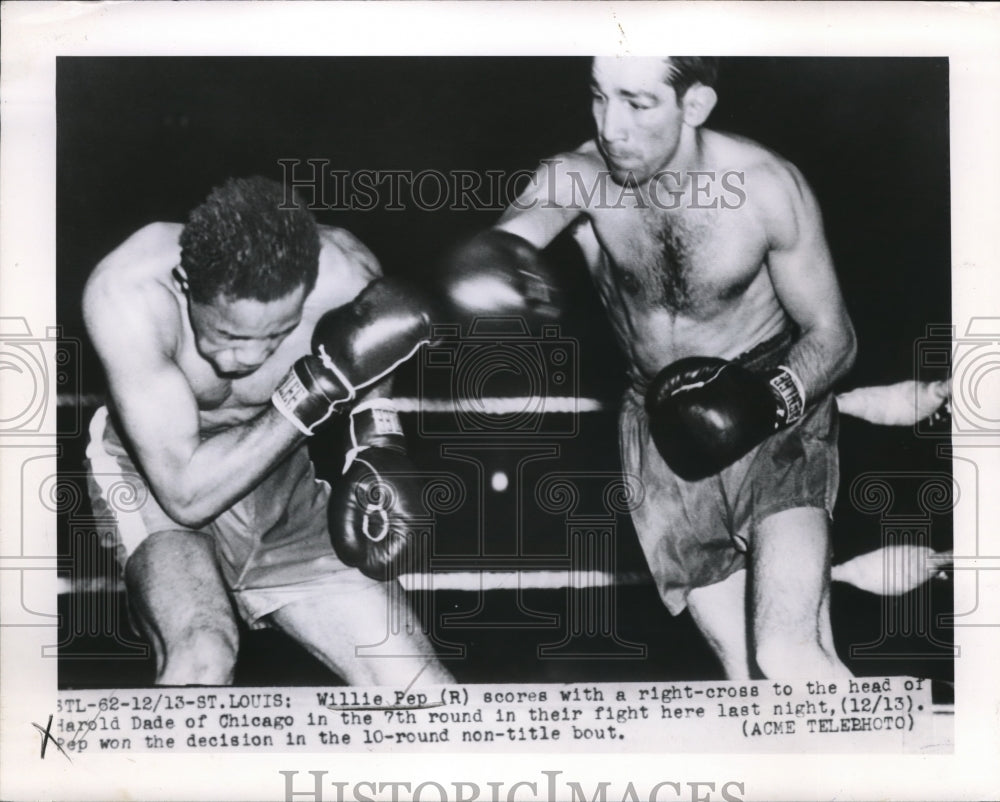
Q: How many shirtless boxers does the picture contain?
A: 2